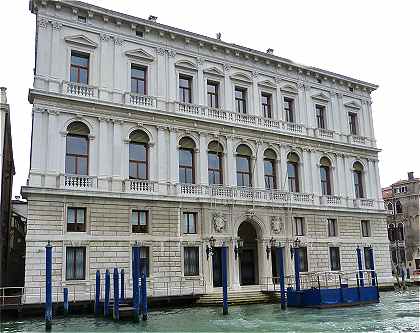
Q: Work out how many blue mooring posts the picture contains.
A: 13